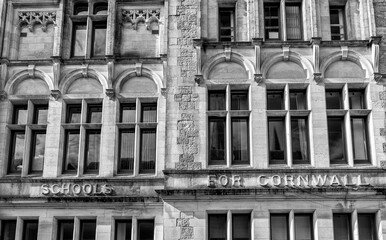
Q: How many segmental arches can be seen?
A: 6